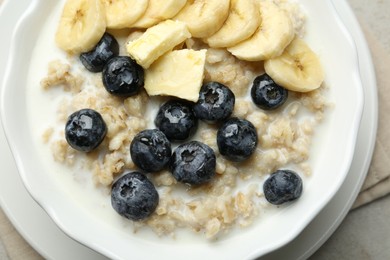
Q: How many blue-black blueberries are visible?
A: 11